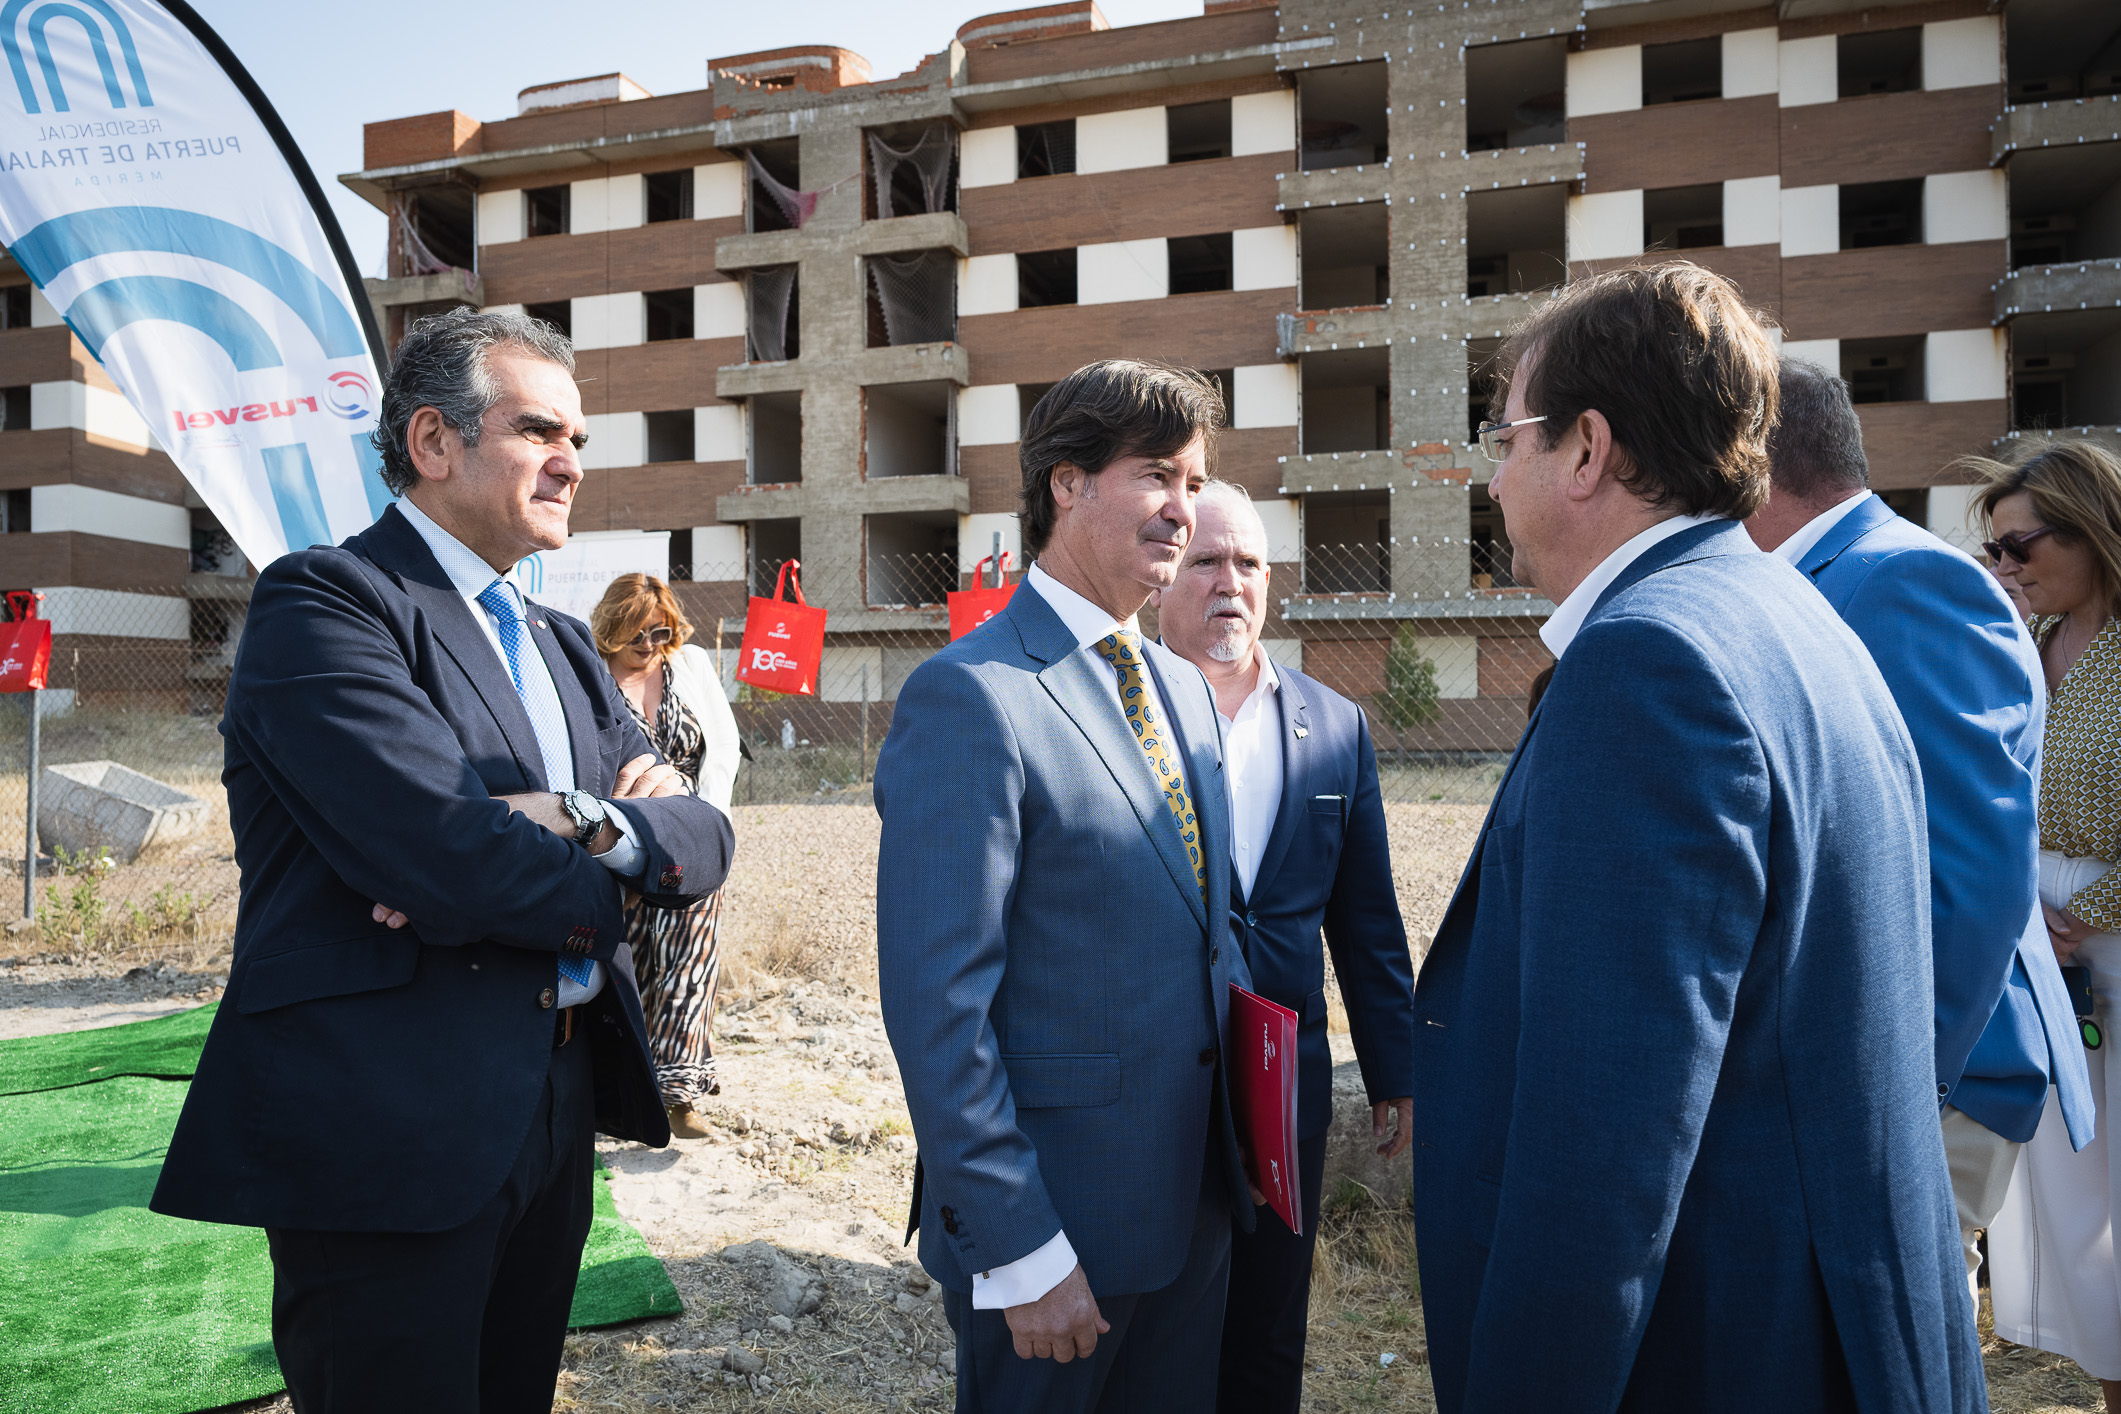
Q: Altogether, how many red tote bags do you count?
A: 3